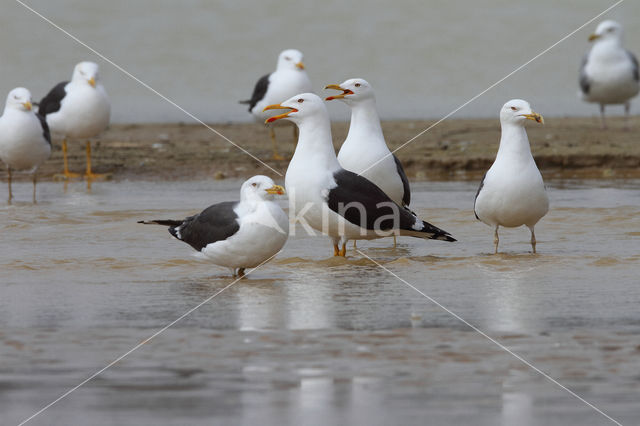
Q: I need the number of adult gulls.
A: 8